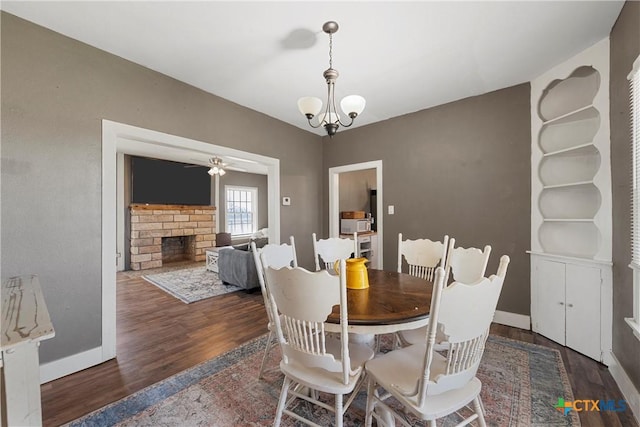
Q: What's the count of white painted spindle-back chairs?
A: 6